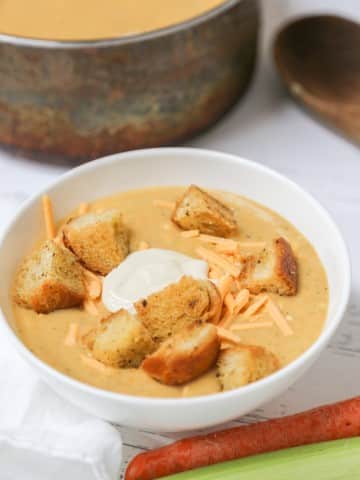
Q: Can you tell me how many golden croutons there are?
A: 8